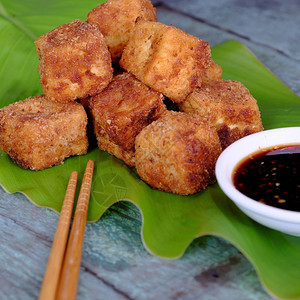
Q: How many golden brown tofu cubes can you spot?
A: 8